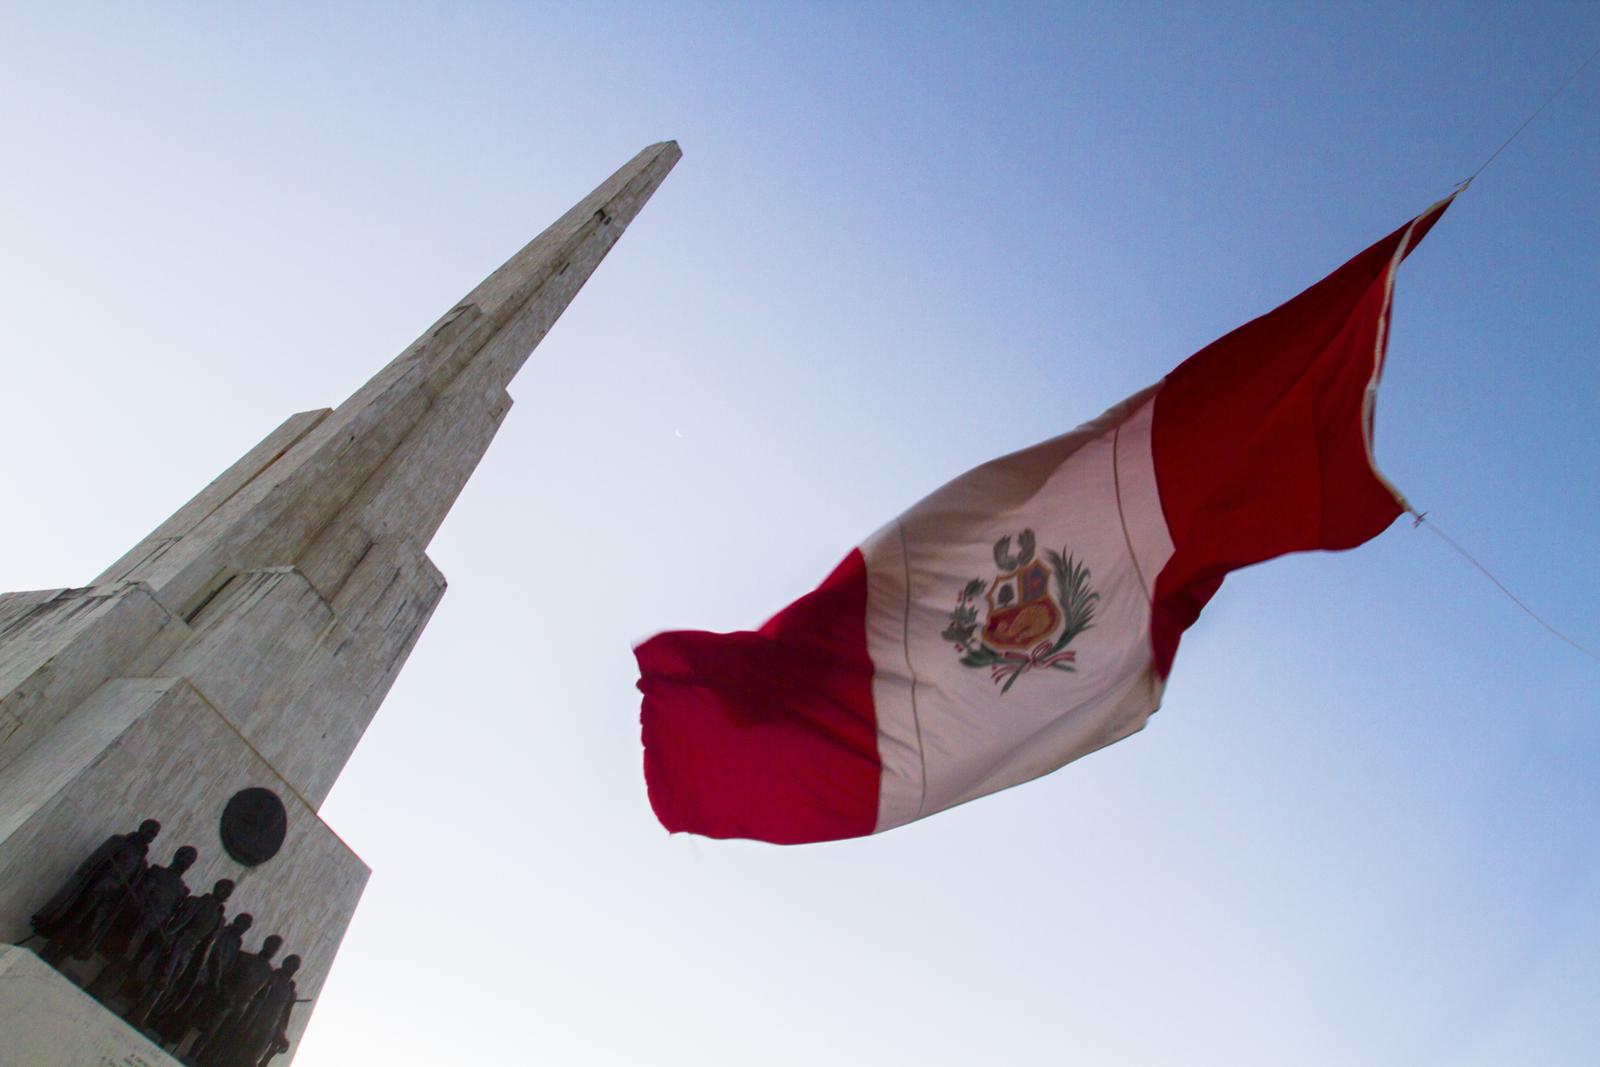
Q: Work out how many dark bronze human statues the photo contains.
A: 6